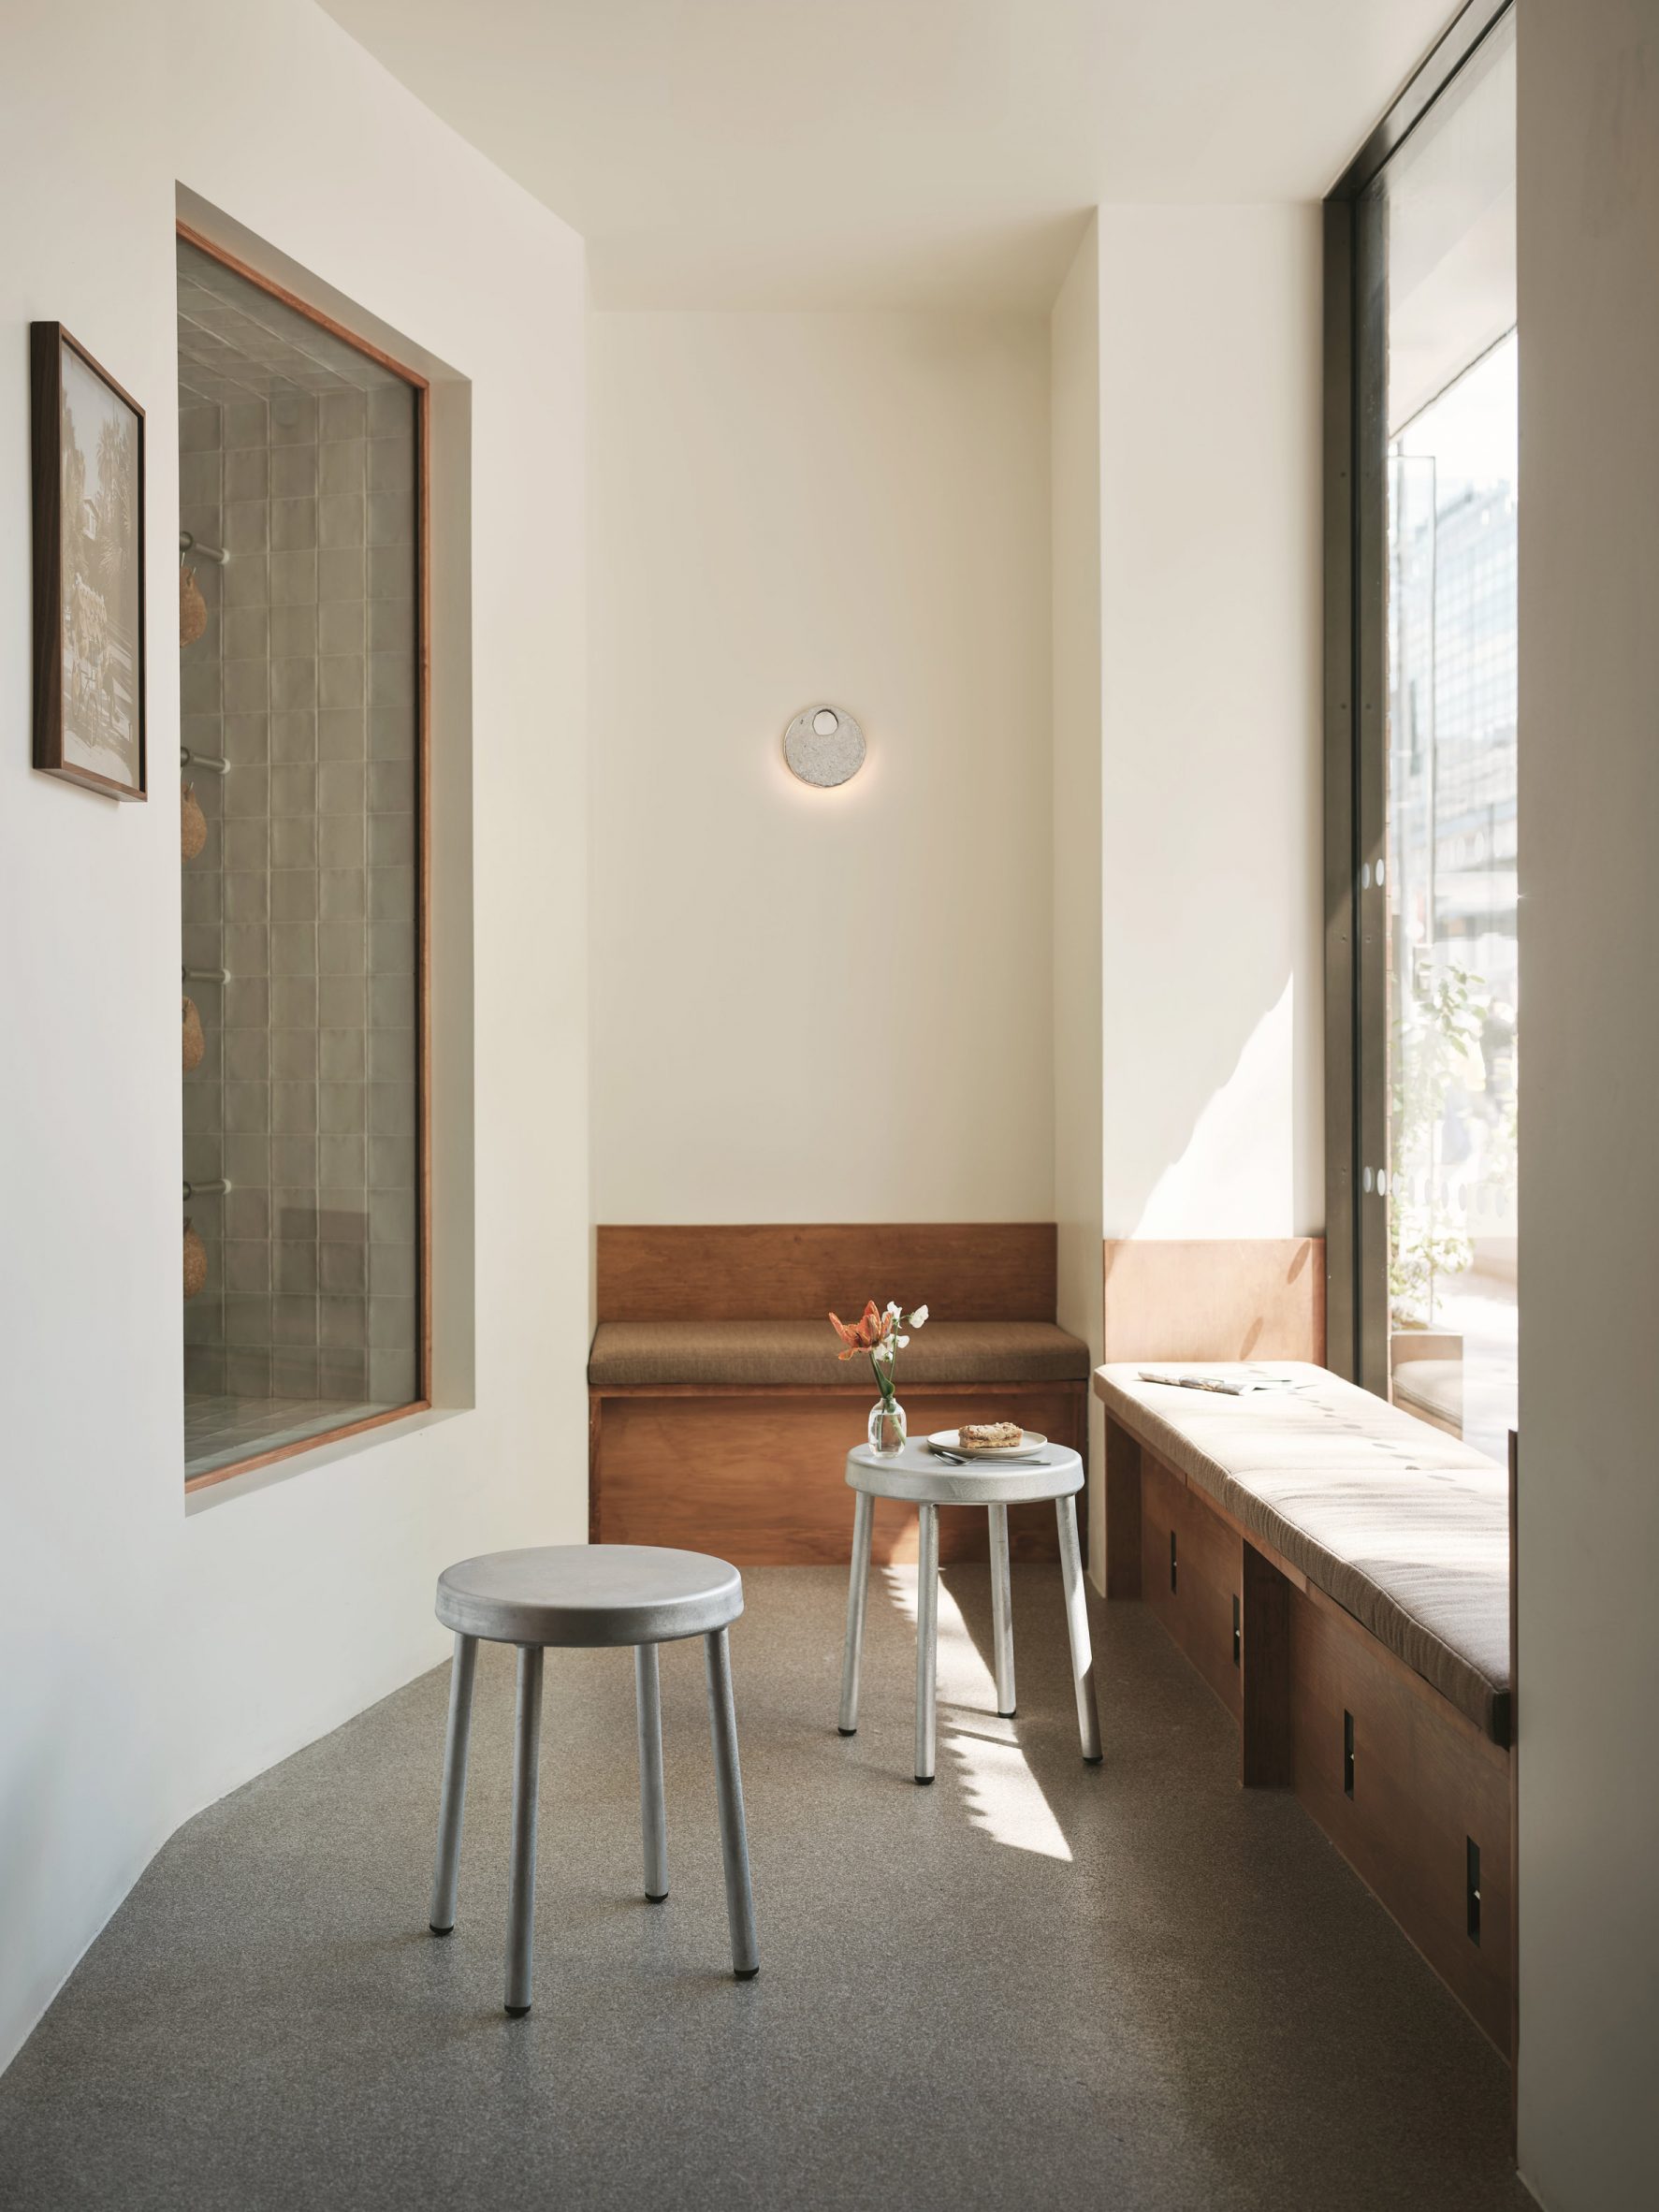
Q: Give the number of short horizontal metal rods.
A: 4